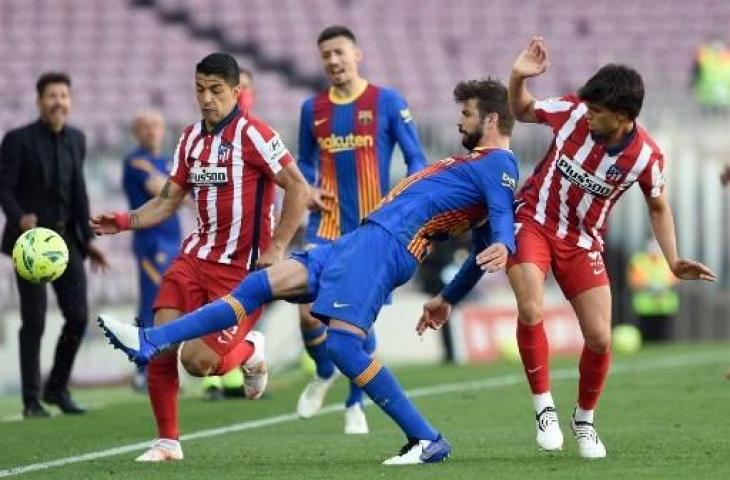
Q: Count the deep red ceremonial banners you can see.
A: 0